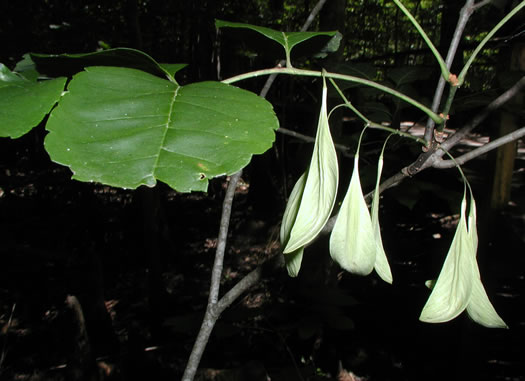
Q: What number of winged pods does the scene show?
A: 6